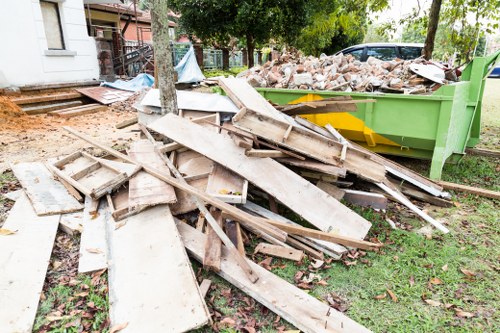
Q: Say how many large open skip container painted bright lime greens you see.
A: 1